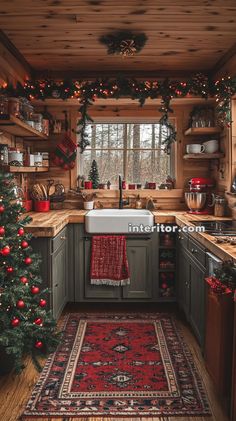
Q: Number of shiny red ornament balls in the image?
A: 14